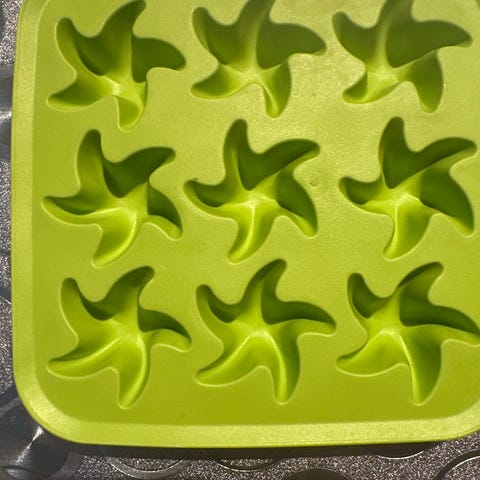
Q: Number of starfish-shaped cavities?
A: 9